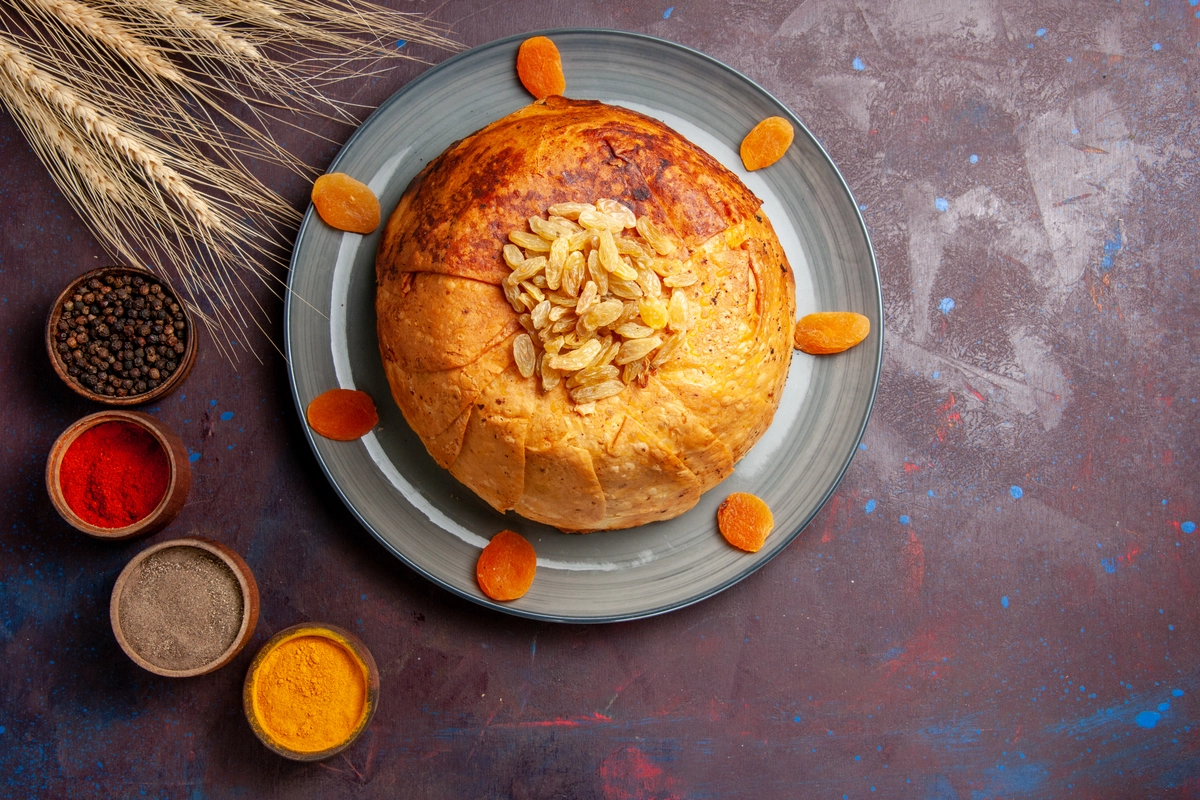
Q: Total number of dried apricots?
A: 7